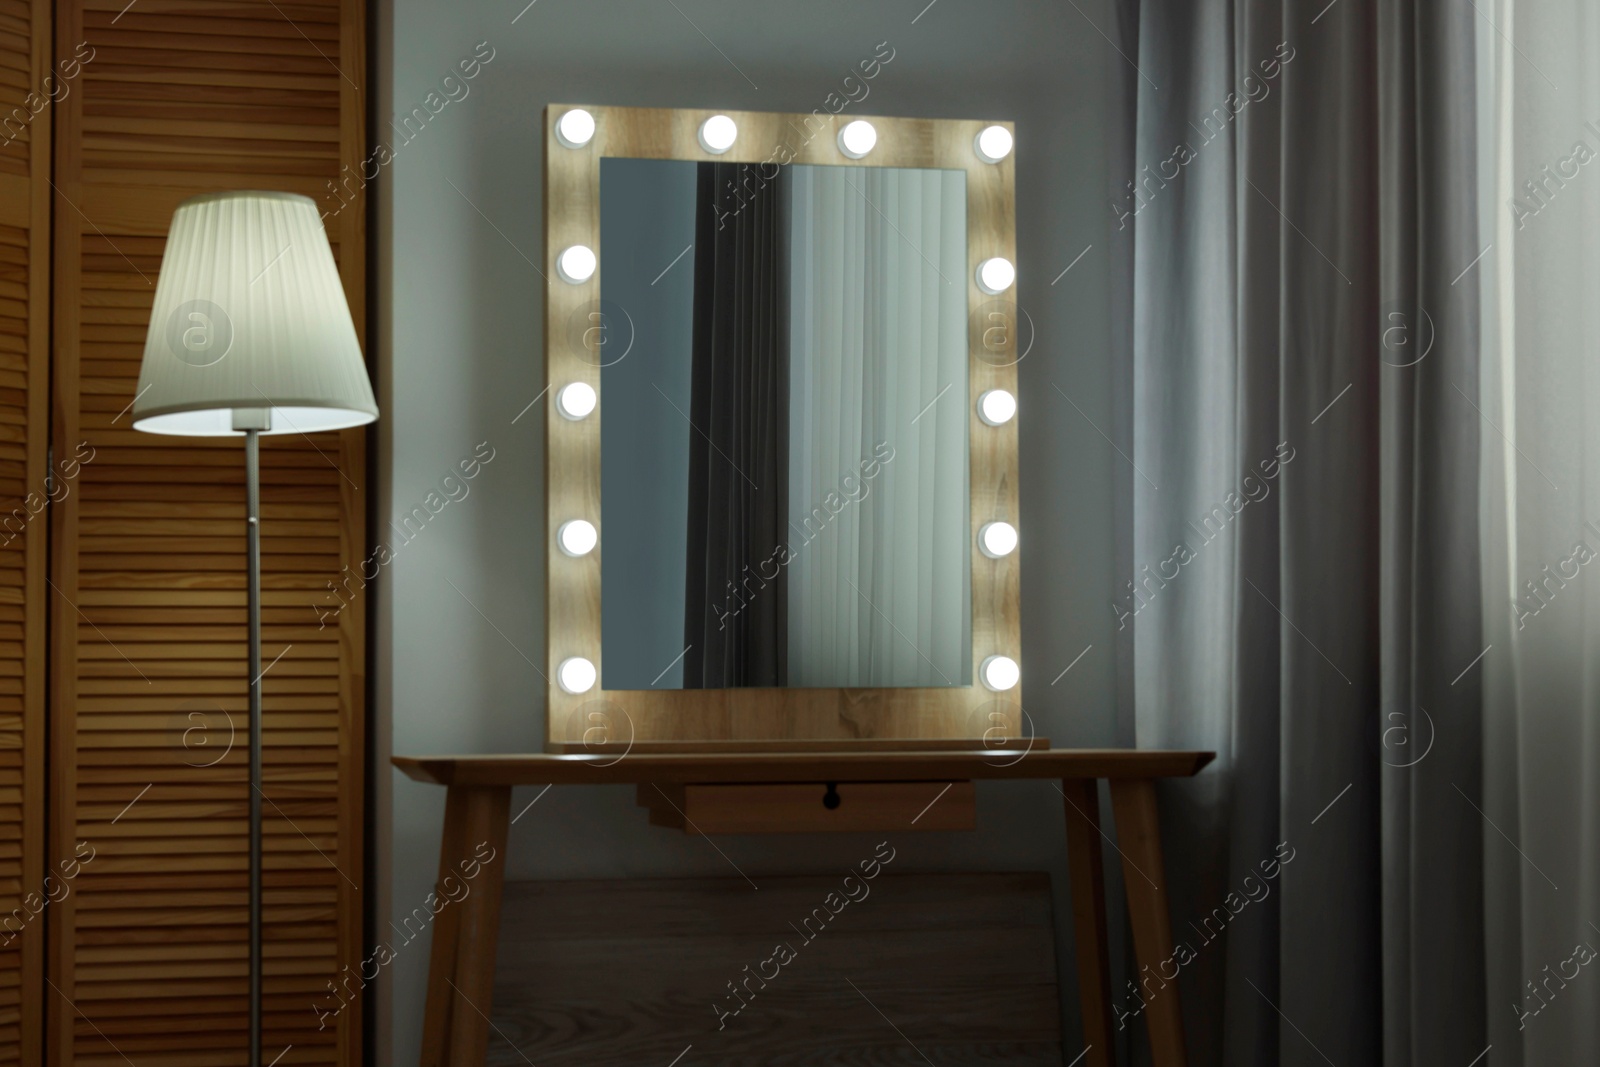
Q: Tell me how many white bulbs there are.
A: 12